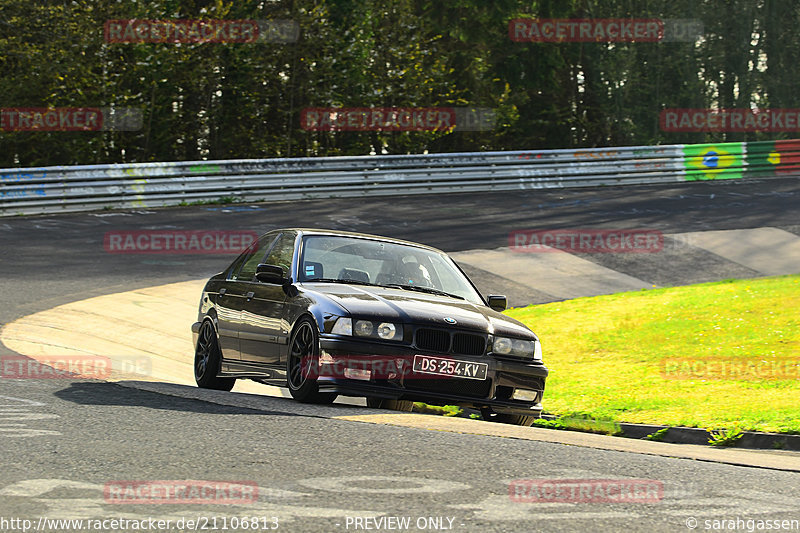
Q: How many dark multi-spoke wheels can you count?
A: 2